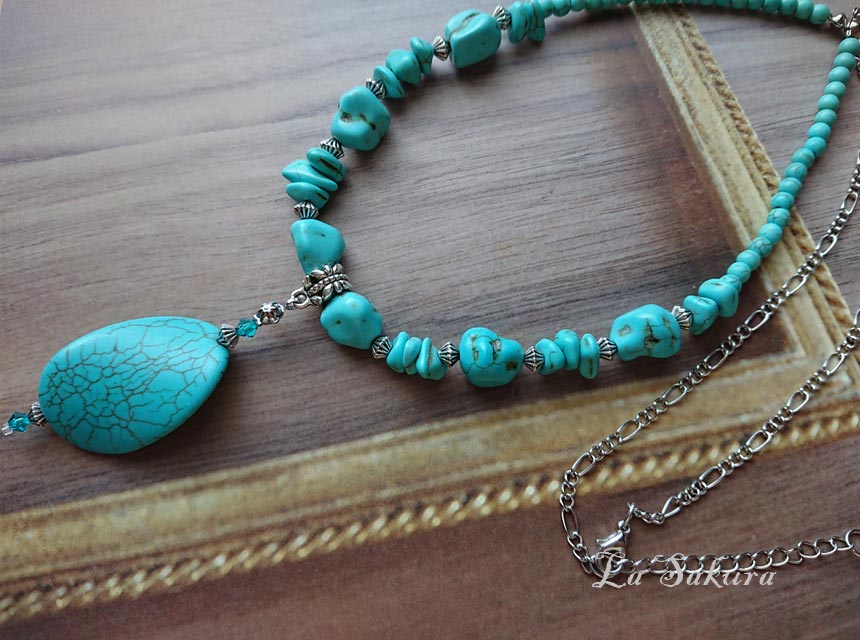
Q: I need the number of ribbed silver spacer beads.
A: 12